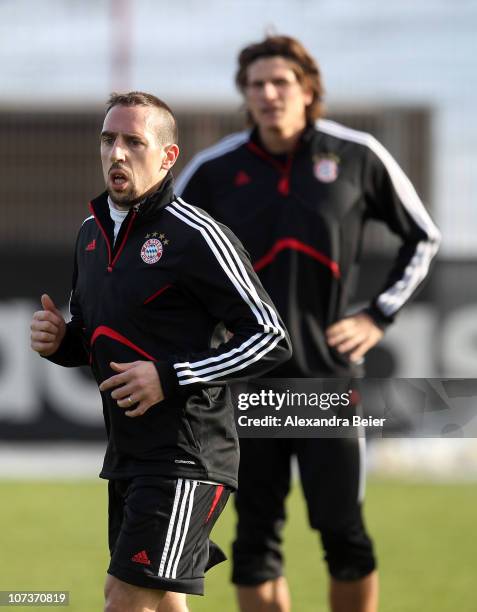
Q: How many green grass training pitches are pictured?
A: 1